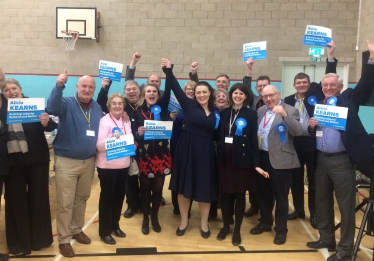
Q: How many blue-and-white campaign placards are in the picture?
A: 8